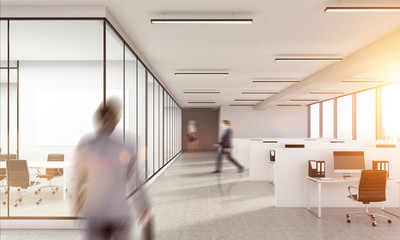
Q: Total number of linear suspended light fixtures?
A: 15